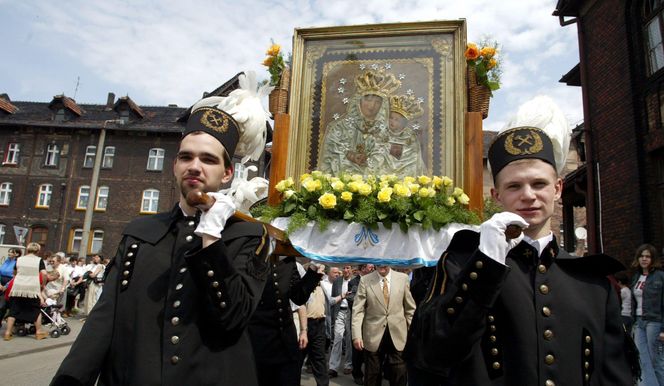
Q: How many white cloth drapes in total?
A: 1